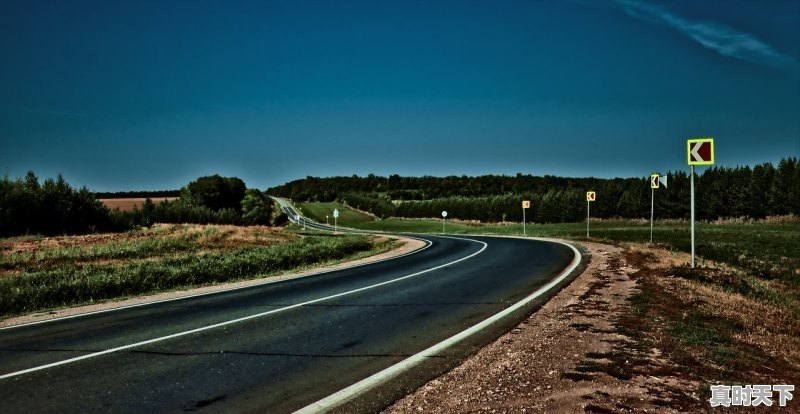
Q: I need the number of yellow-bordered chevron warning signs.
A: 4